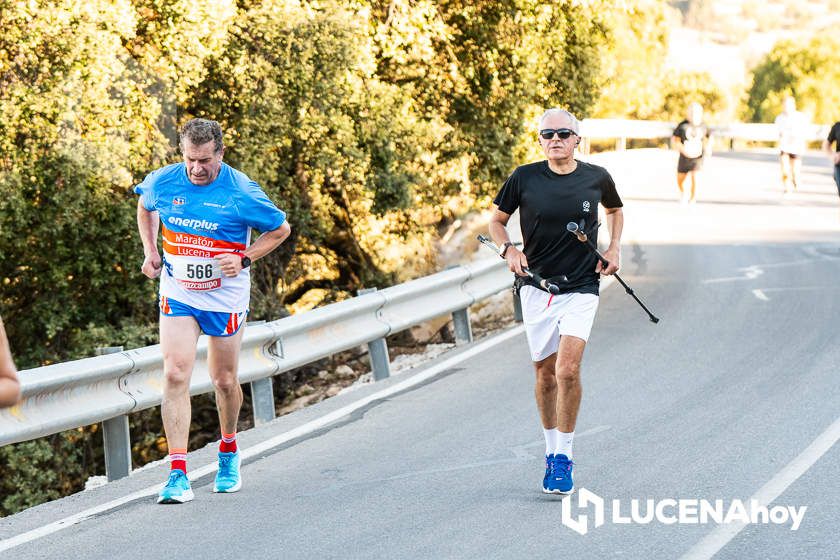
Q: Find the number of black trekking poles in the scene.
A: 2